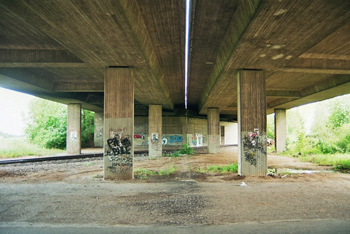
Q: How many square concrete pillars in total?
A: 6